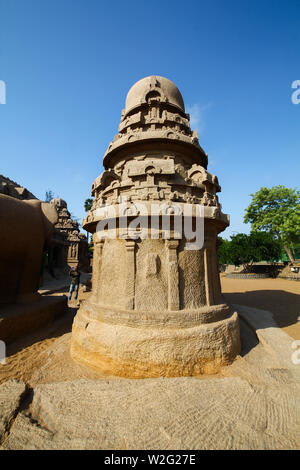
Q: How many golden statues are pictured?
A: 0